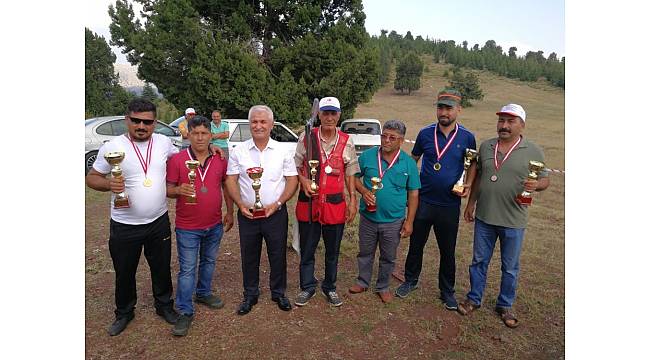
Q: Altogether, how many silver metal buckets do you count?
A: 0